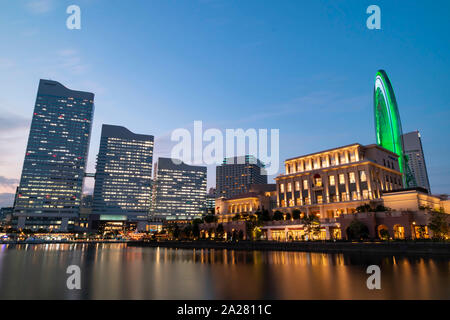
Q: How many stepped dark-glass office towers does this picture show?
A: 3